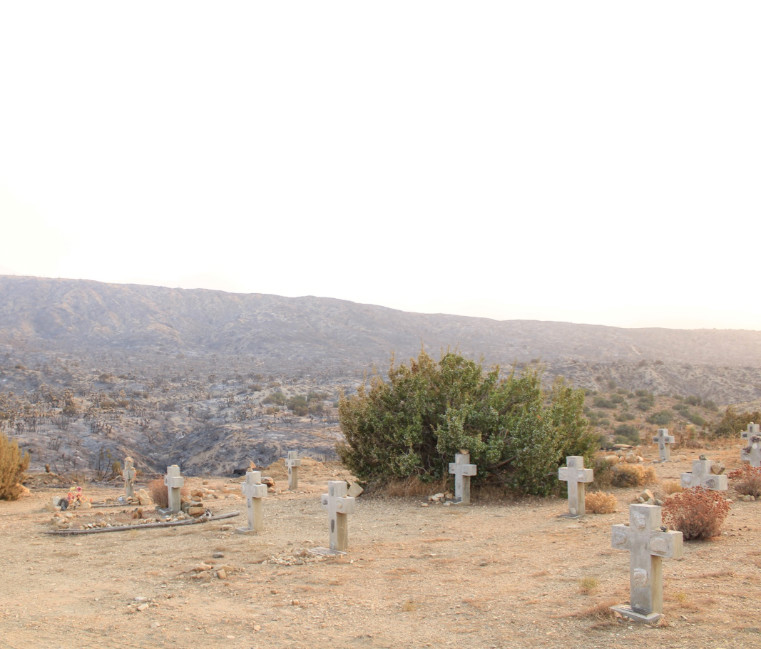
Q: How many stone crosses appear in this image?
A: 12